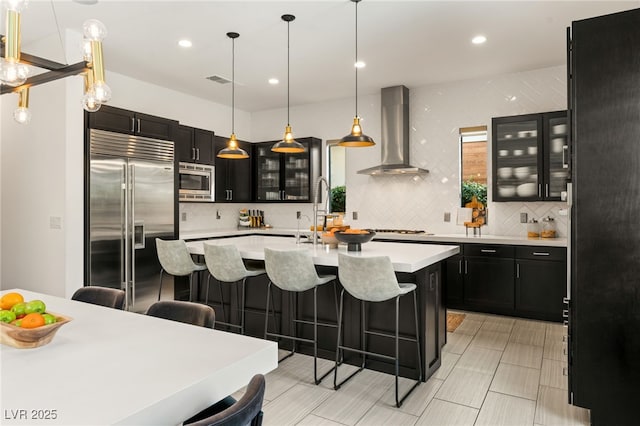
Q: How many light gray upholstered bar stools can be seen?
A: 4